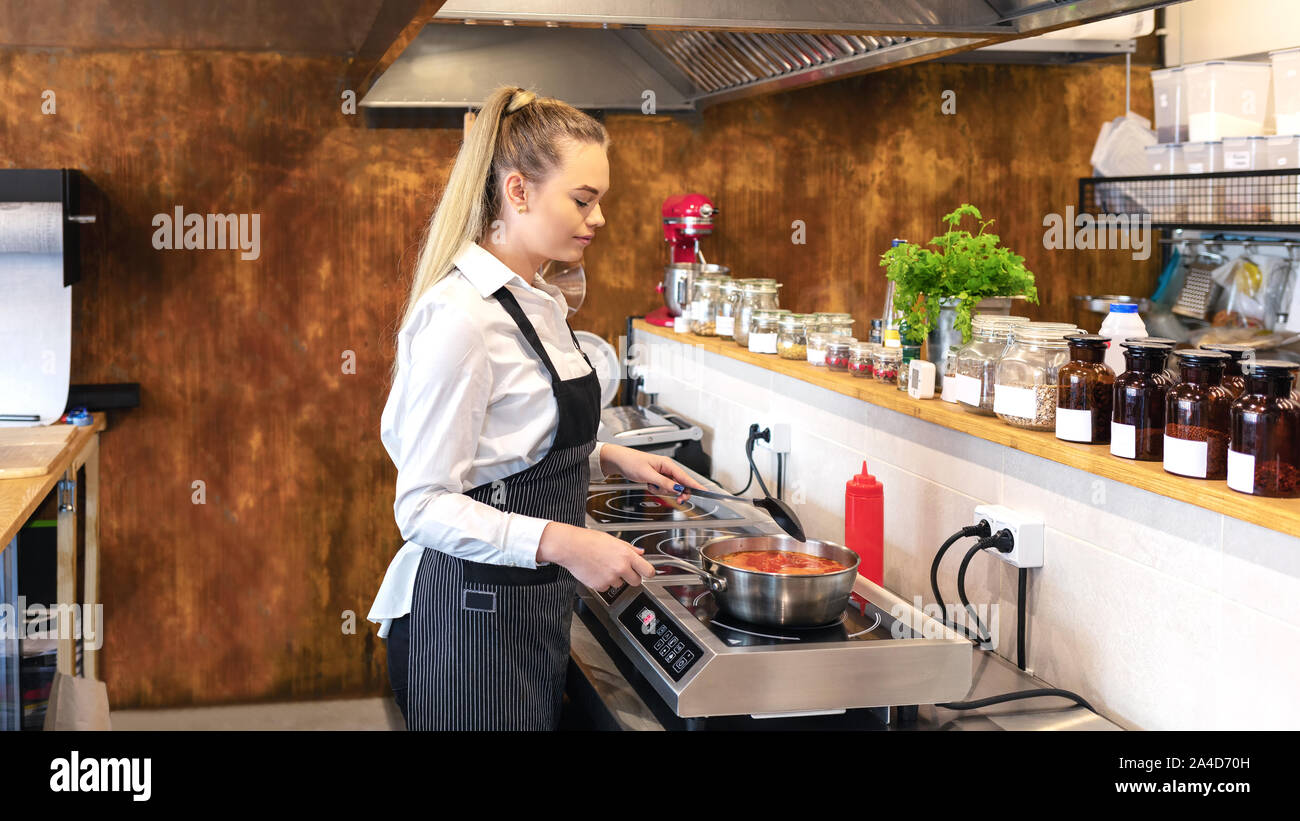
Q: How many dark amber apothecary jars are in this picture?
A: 6